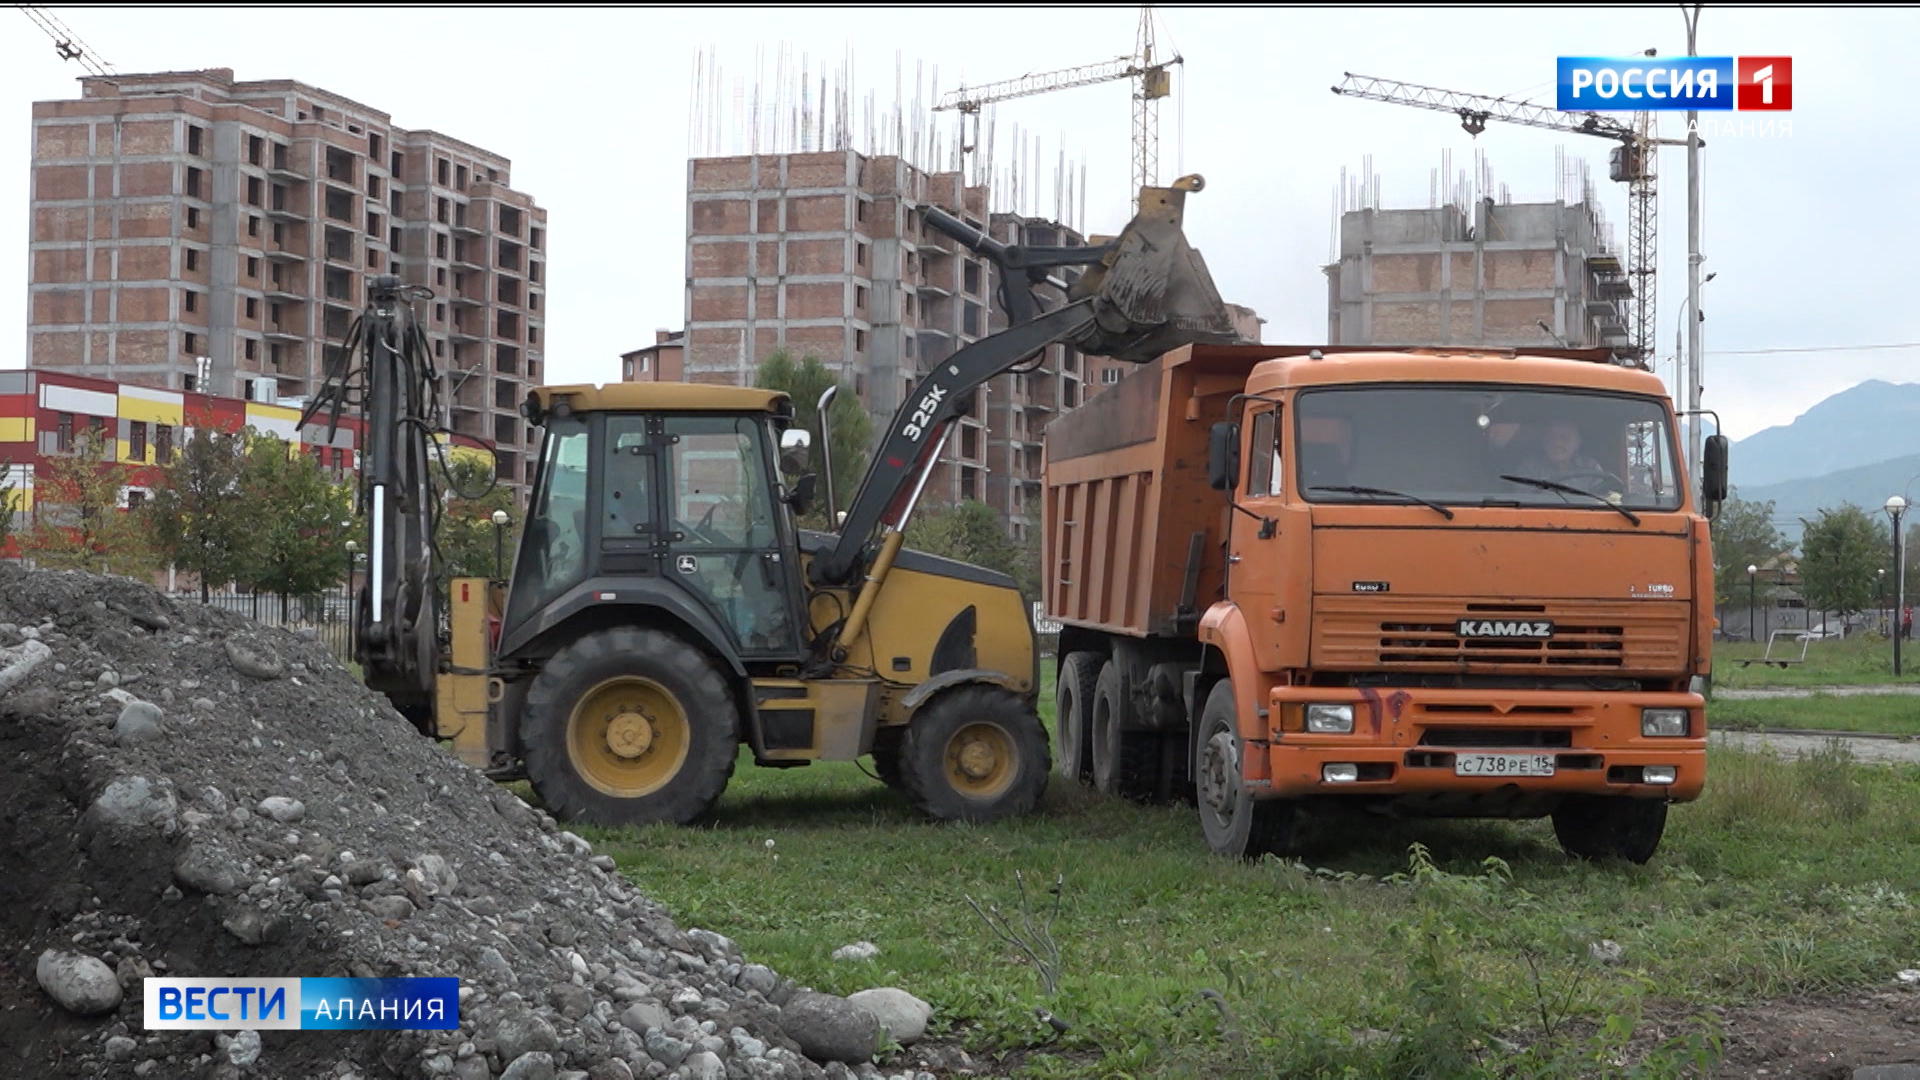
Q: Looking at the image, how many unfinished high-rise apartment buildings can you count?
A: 3